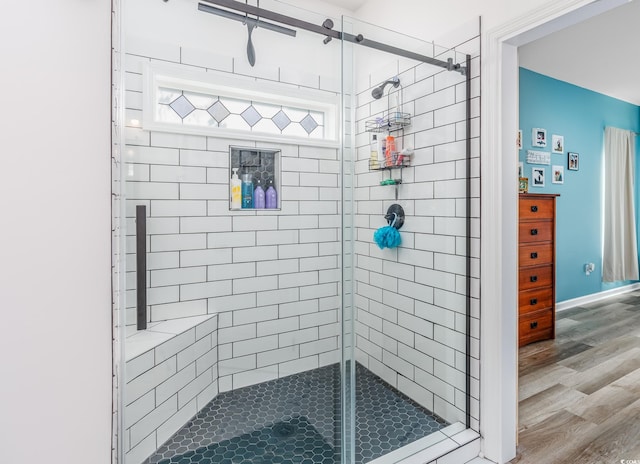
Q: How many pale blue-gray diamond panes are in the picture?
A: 5